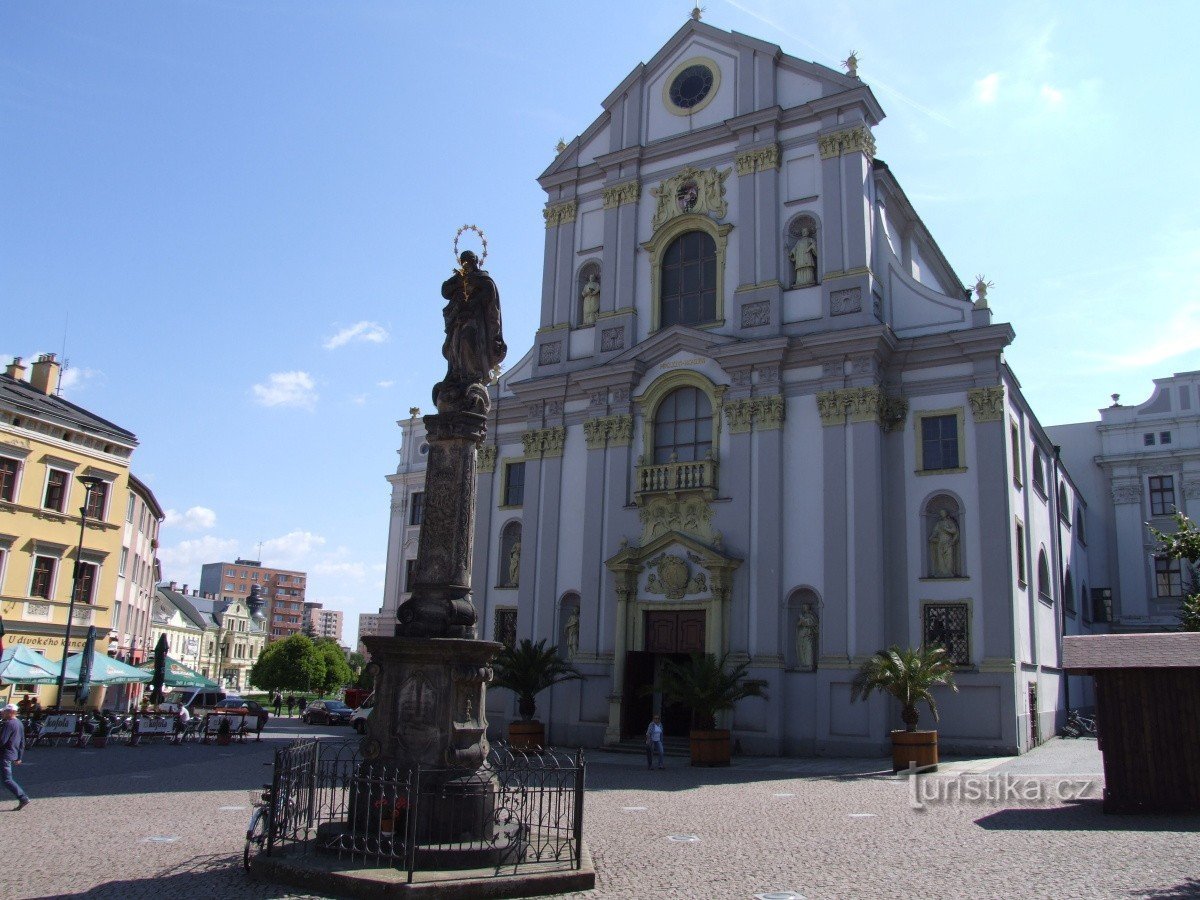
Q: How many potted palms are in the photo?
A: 3